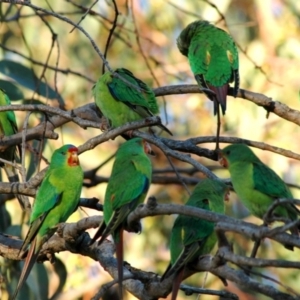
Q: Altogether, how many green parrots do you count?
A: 7